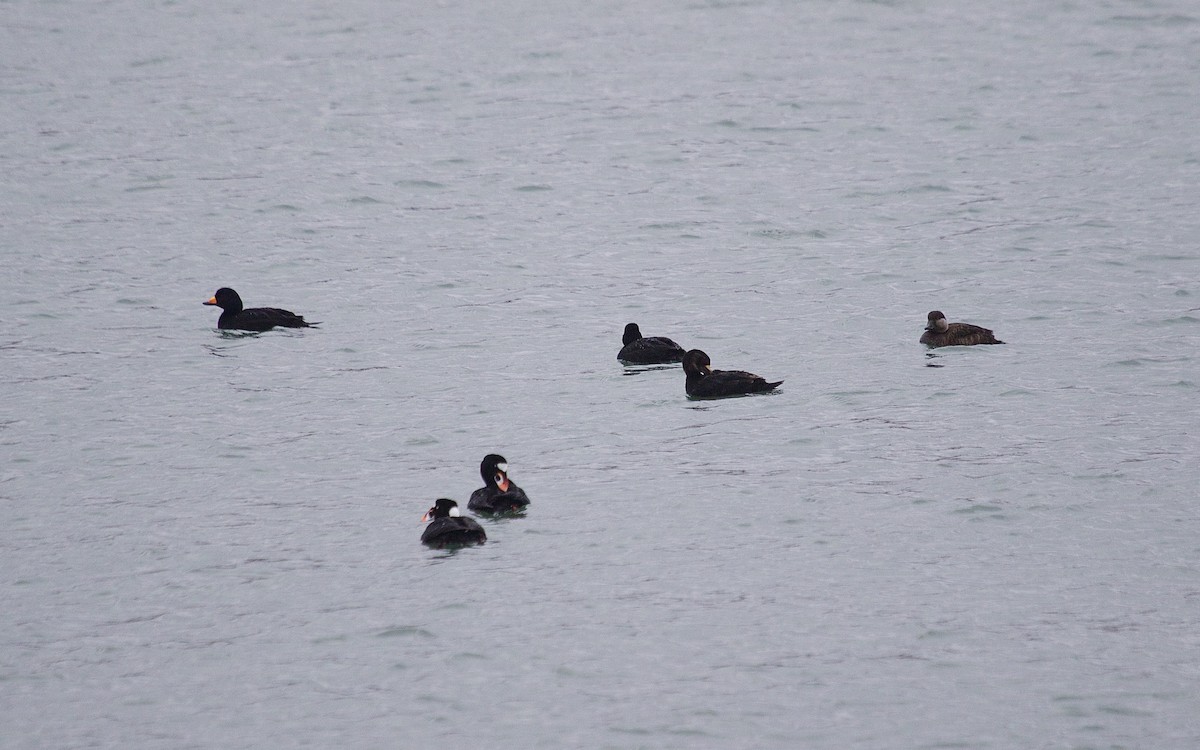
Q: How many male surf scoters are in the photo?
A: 2